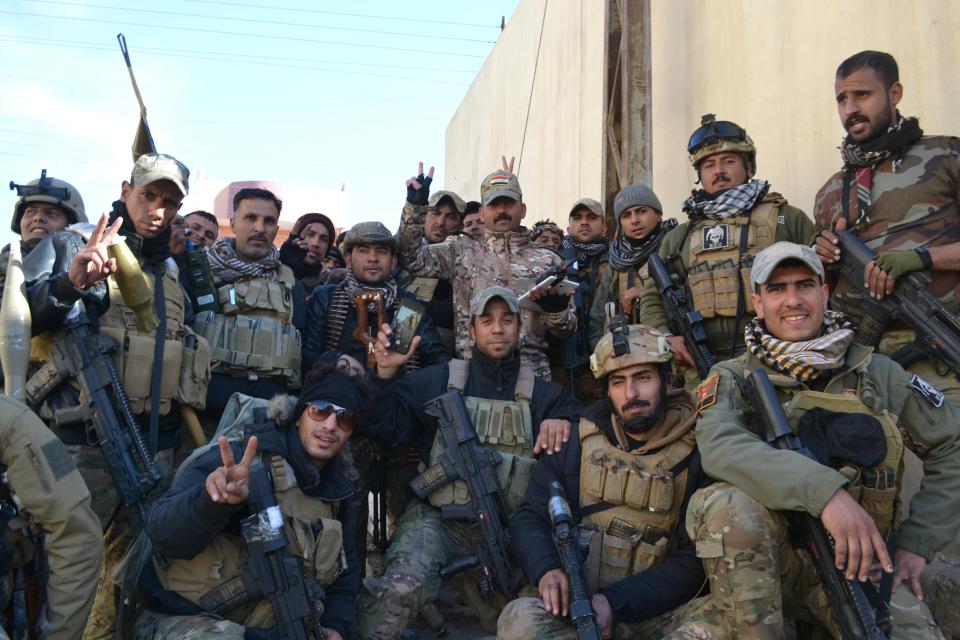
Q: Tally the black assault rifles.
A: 7